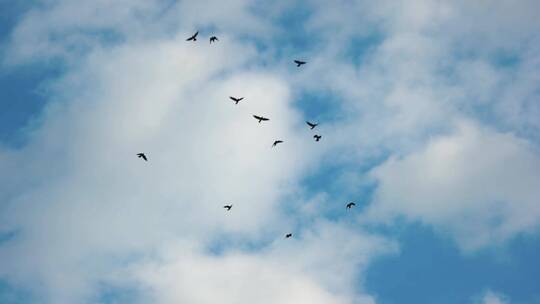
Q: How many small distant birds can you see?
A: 12